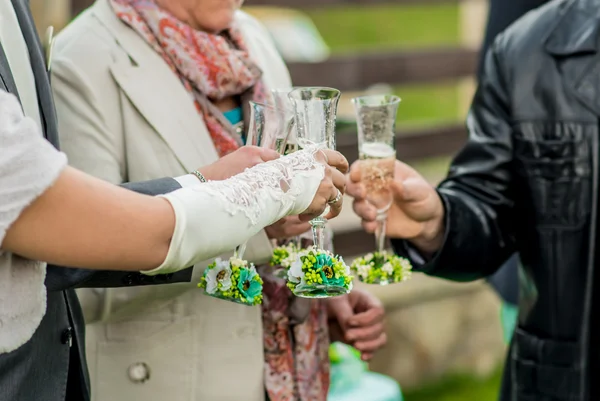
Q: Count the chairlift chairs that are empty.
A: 0